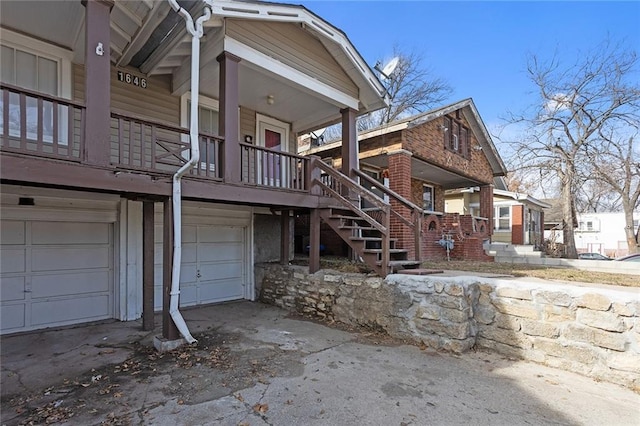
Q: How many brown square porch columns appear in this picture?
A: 3